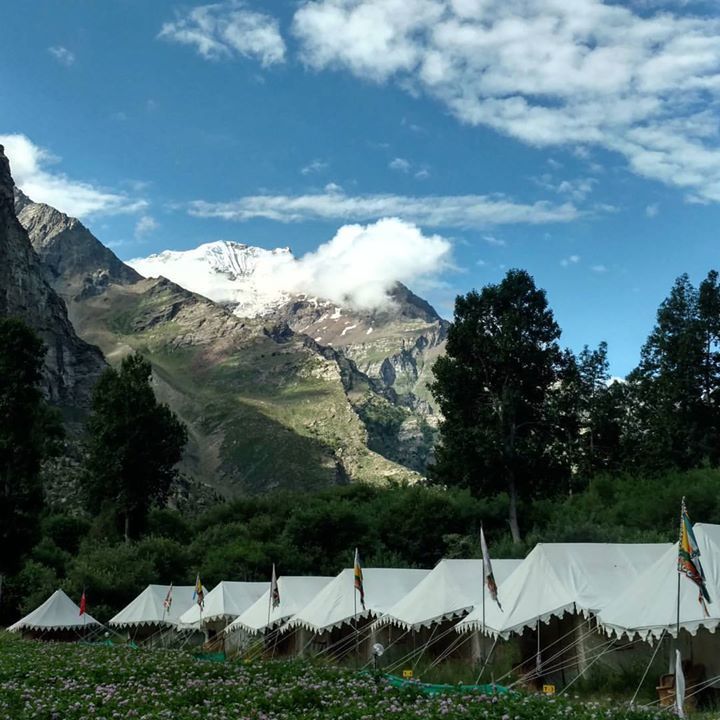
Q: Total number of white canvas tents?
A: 8